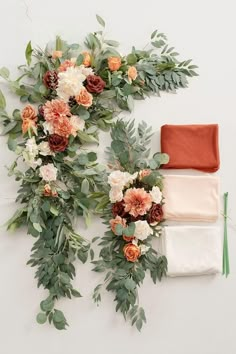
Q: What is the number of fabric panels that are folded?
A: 3